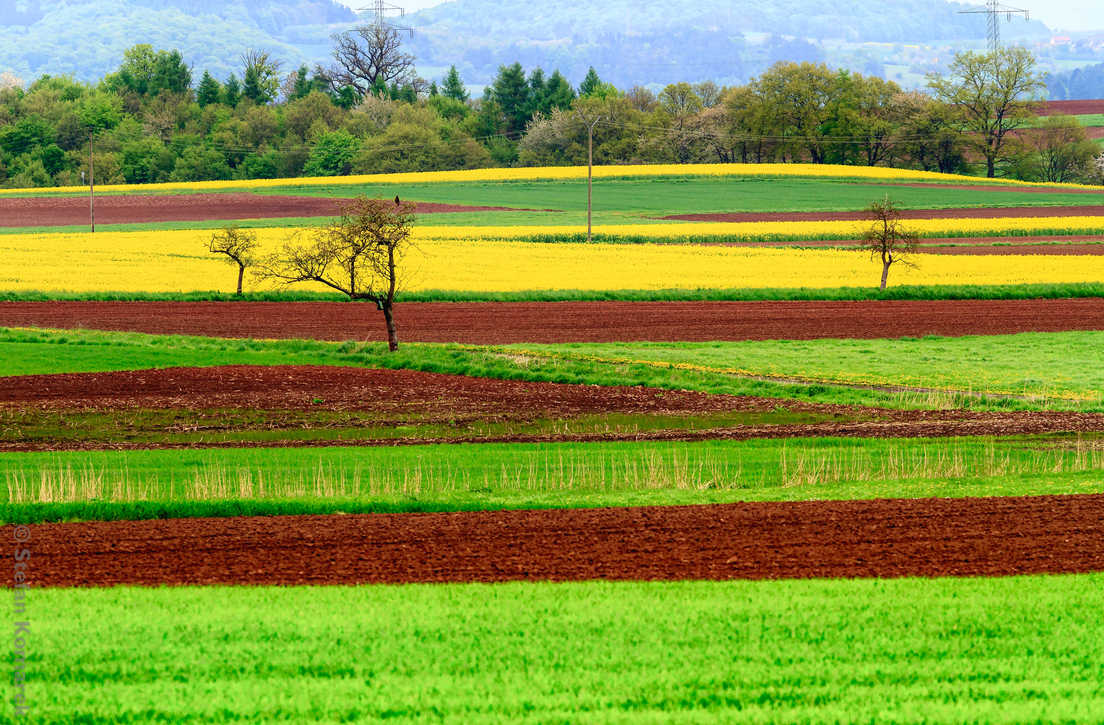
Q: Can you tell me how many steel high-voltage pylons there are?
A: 2